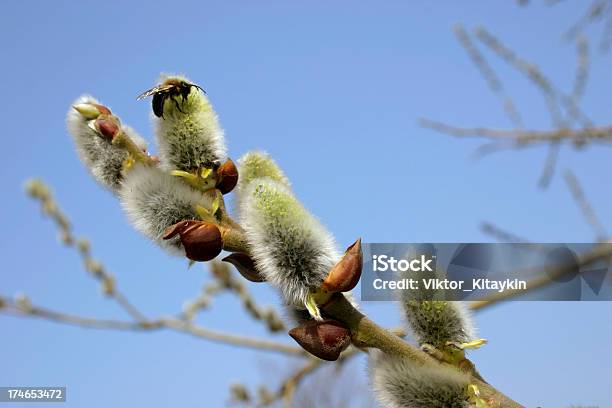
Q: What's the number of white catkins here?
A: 7